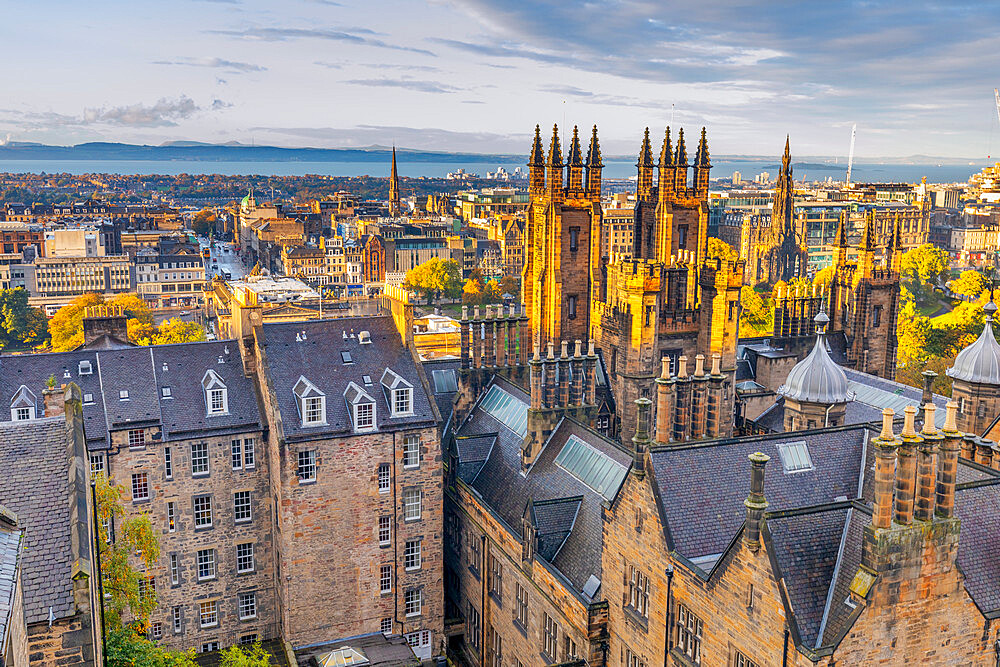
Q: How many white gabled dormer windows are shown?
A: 5